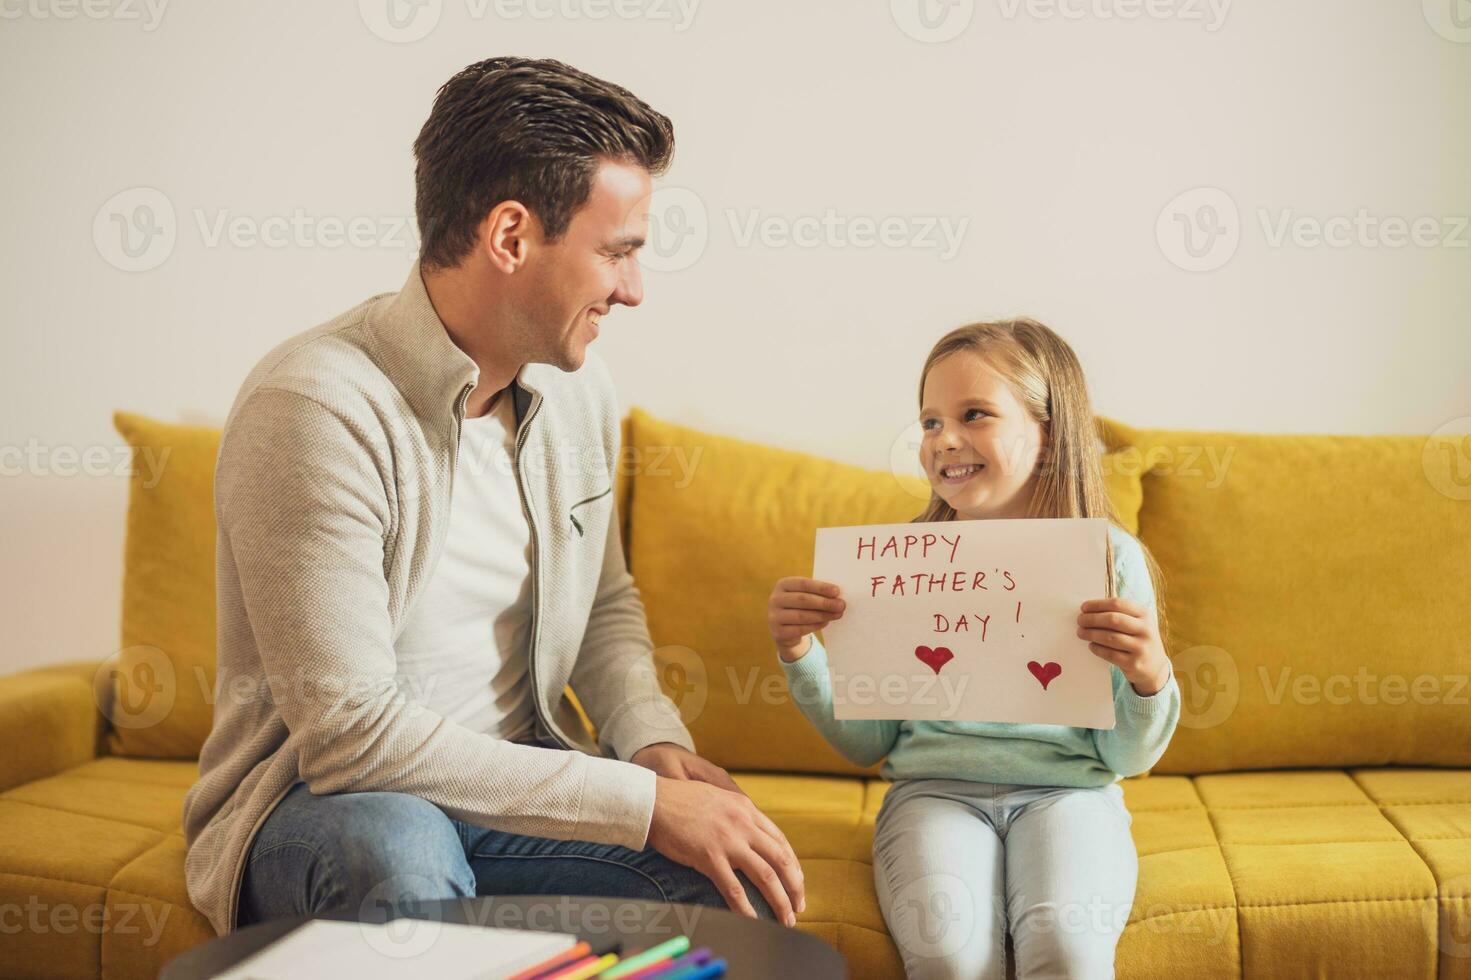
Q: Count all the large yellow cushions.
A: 3